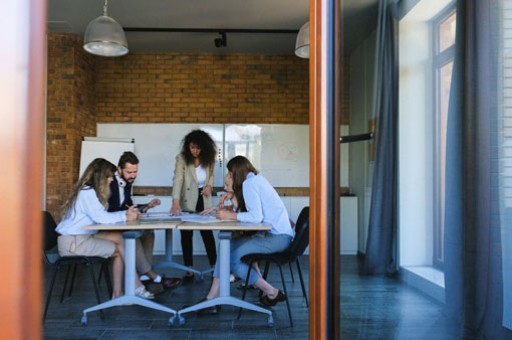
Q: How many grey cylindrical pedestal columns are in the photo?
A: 3